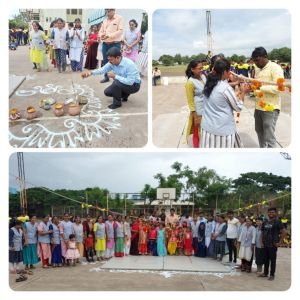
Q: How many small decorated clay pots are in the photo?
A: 4